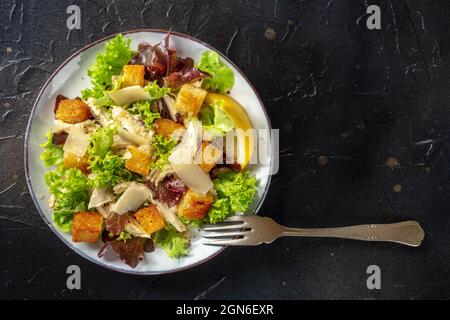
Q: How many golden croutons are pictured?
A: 10